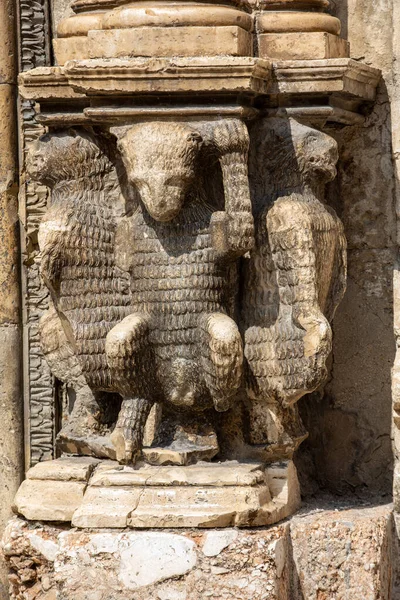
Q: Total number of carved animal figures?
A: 3